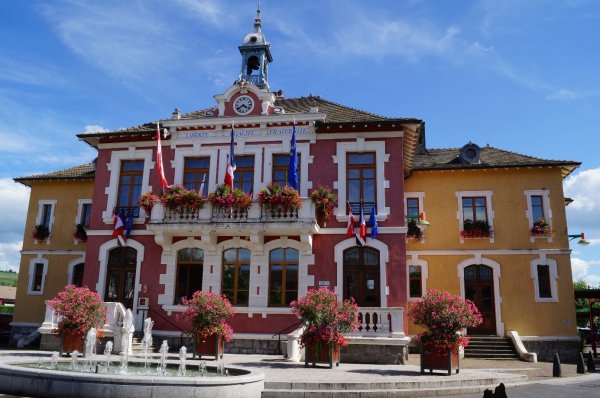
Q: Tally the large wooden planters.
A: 4